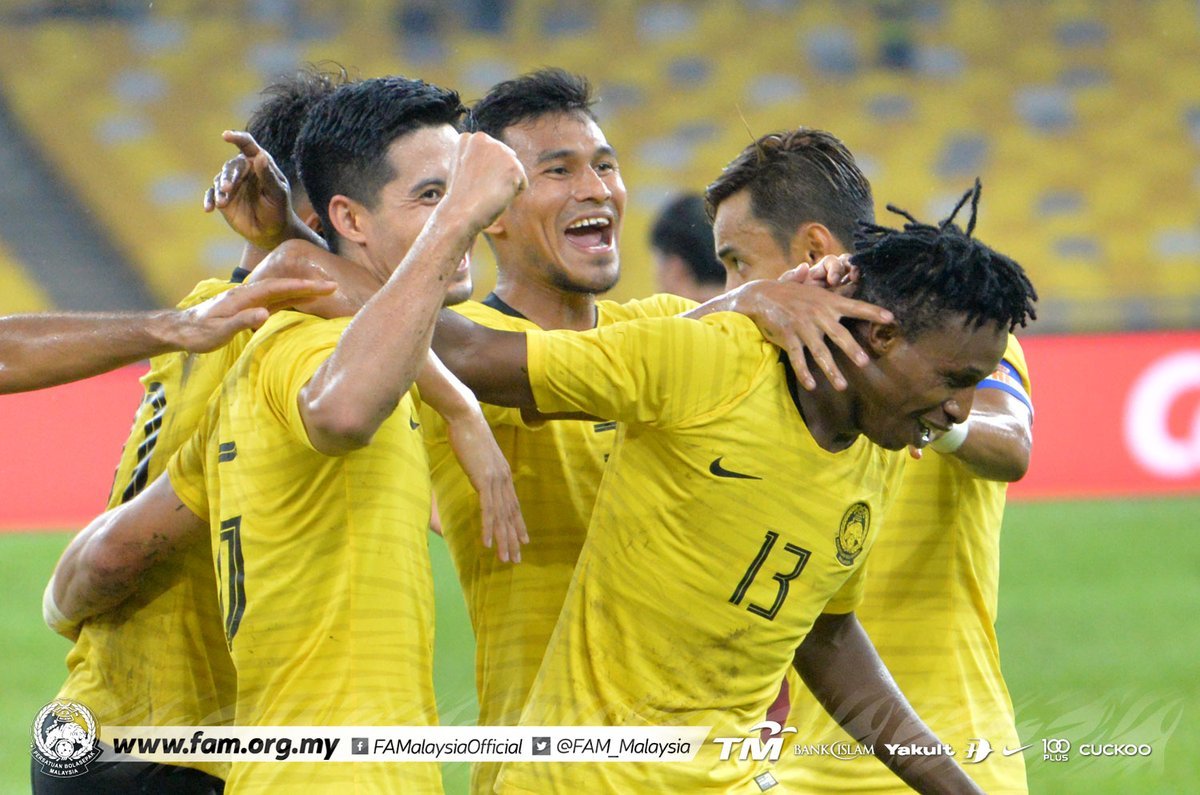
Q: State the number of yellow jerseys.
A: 5